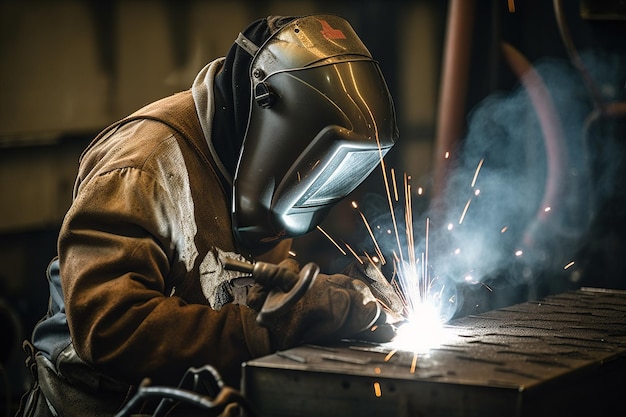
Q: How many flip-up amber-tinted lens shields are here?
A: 0